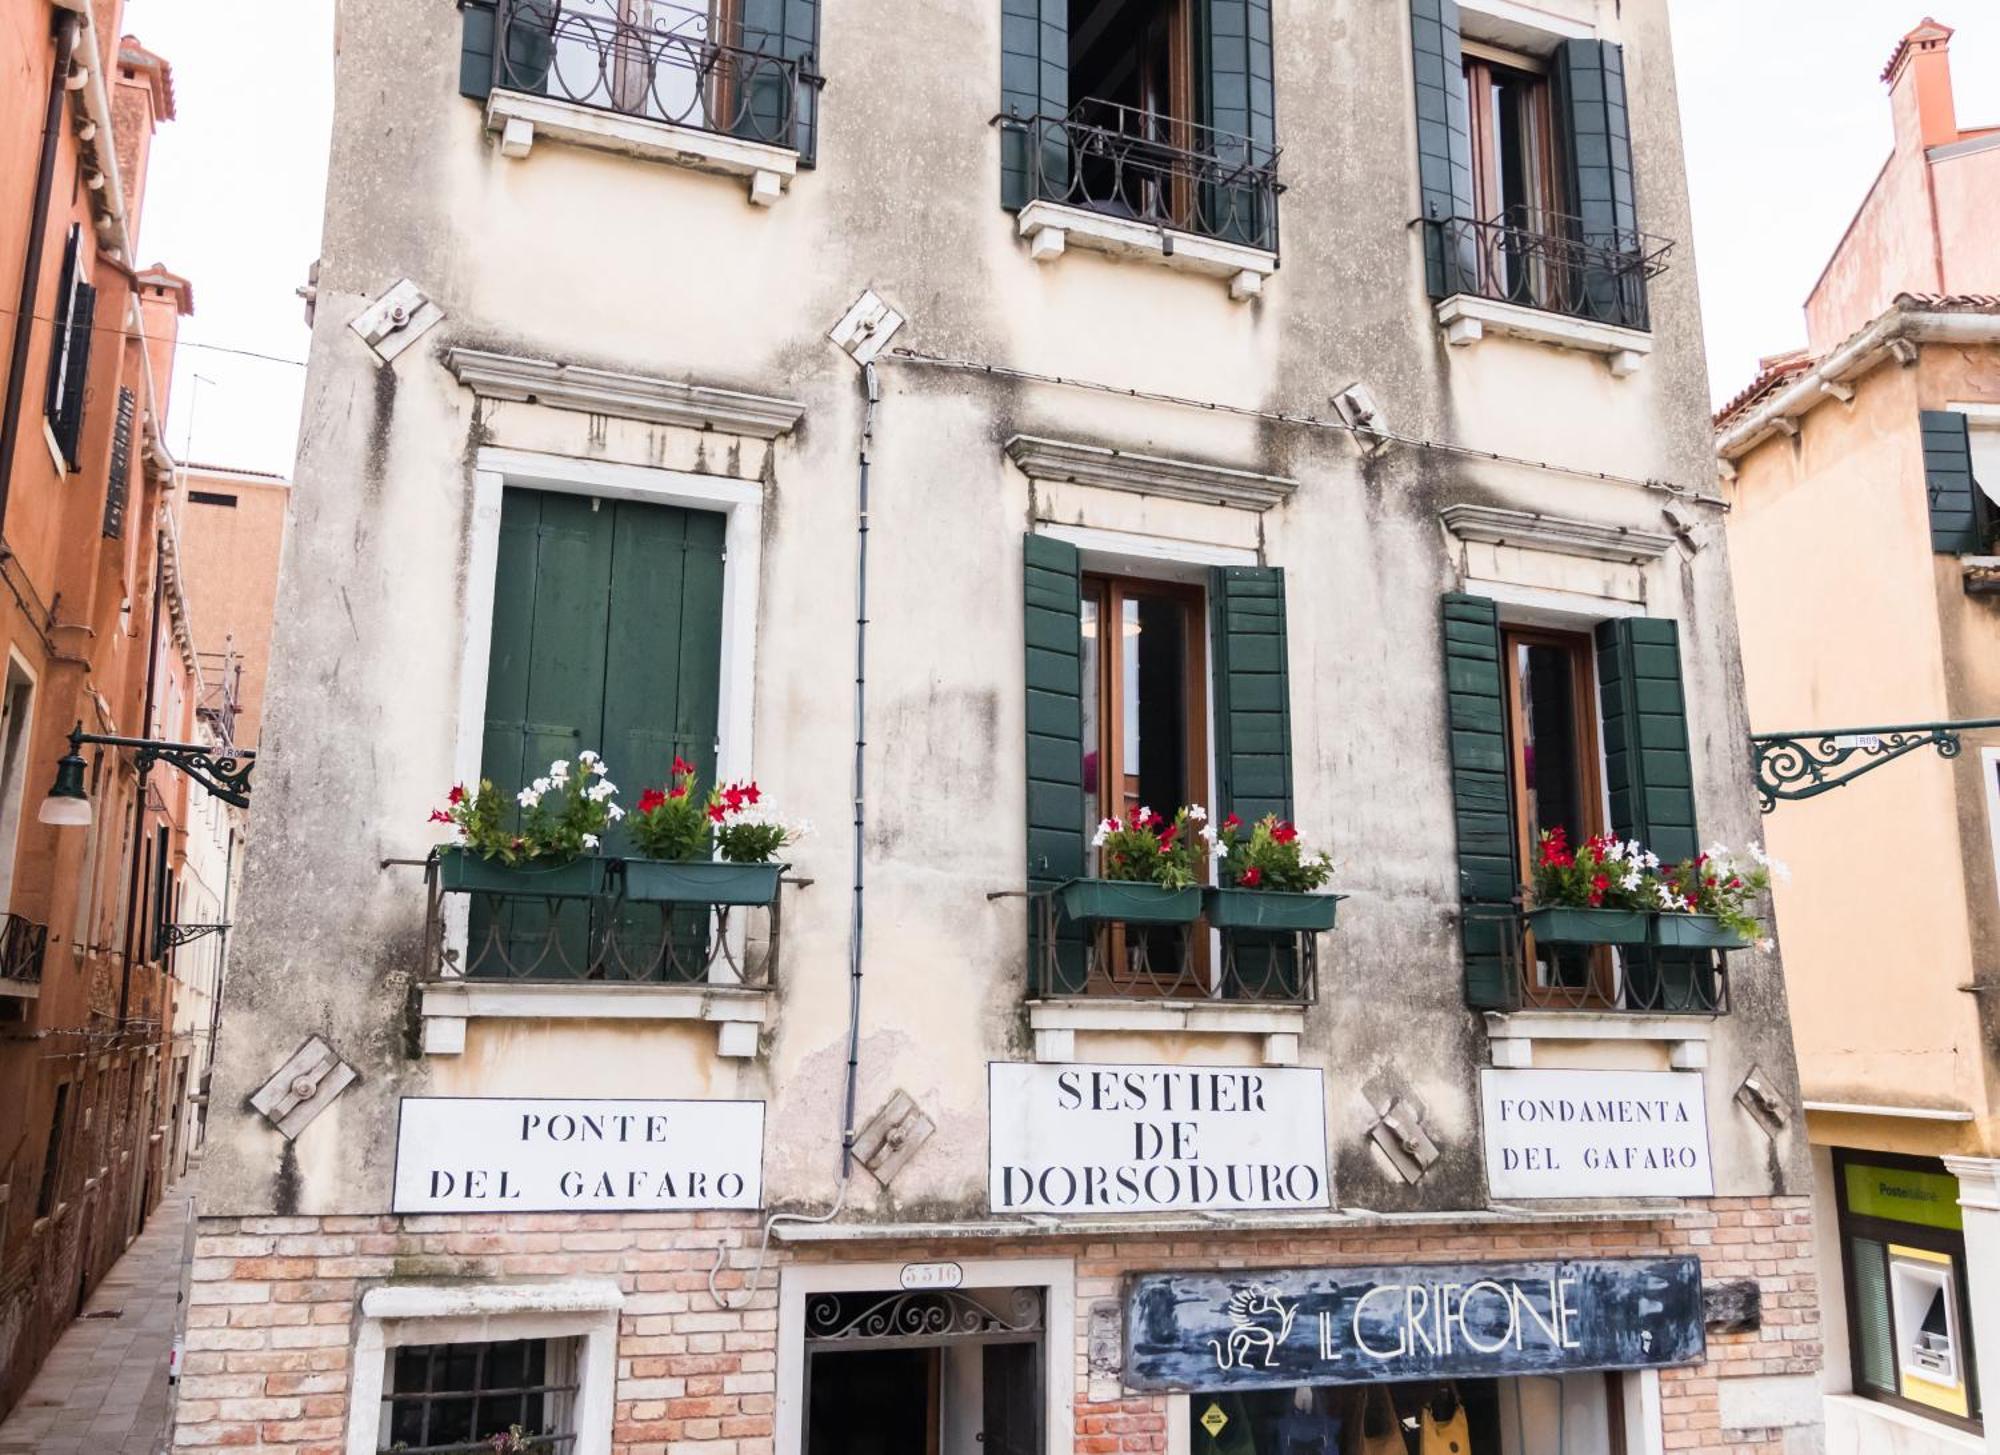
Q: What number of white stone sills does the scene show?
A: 6